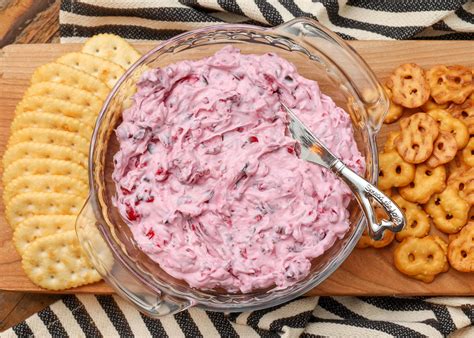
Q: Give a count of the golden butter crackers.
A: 13